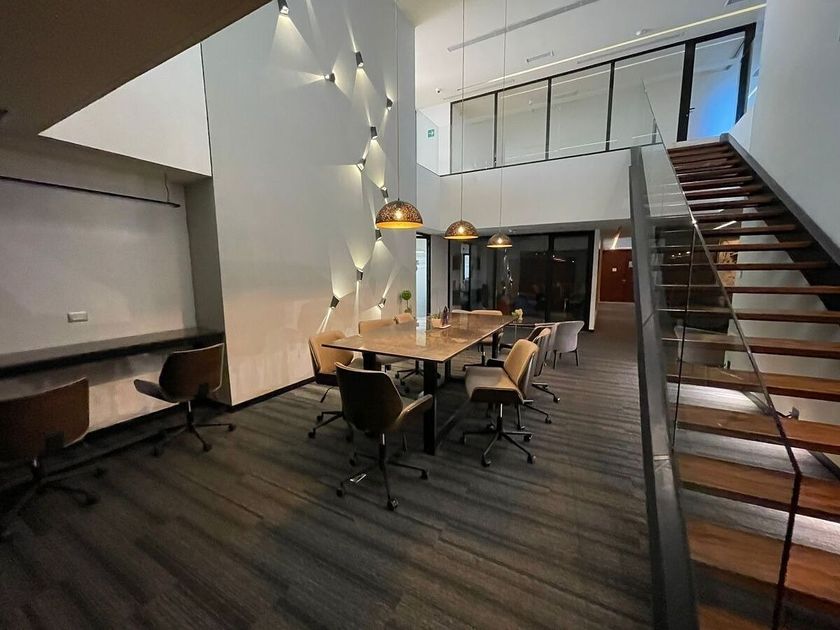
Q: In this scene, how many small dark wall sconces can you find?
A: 11